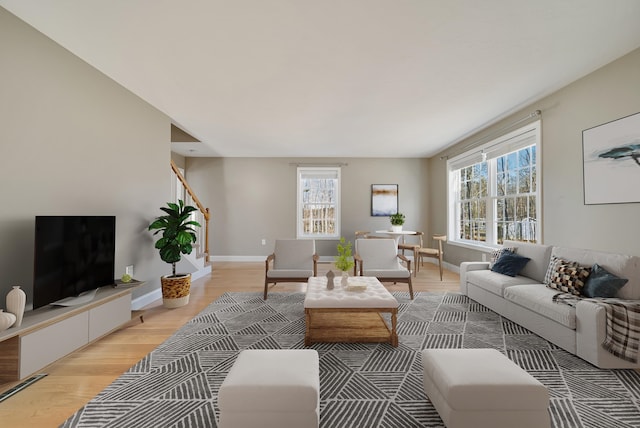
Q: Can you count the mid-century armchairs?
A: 2